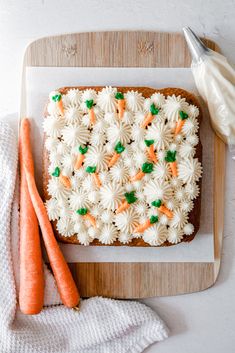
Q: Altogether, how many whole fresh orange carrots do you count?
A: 2